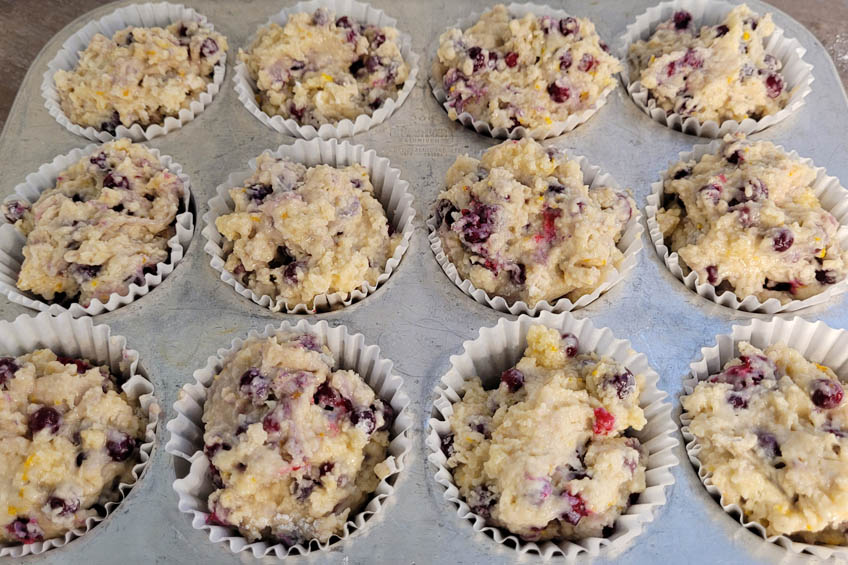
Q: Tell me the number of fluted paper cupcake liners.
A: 12